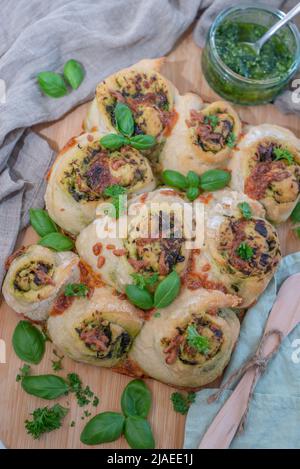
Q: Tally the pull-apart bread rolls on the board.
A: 9